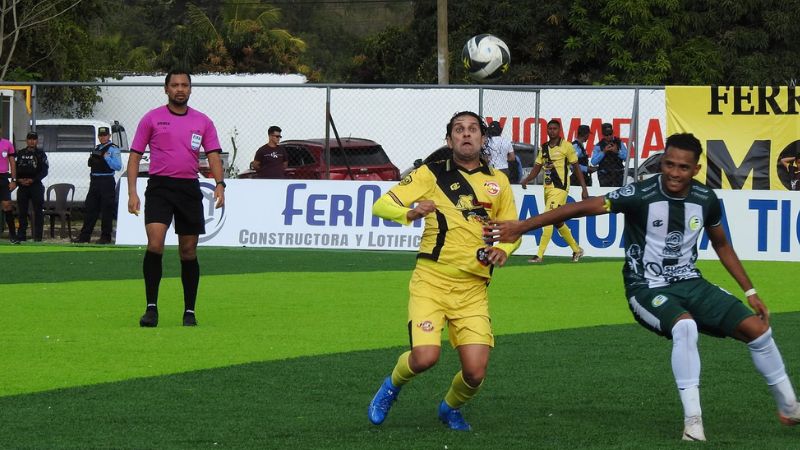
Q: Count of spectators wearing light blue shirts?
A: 3